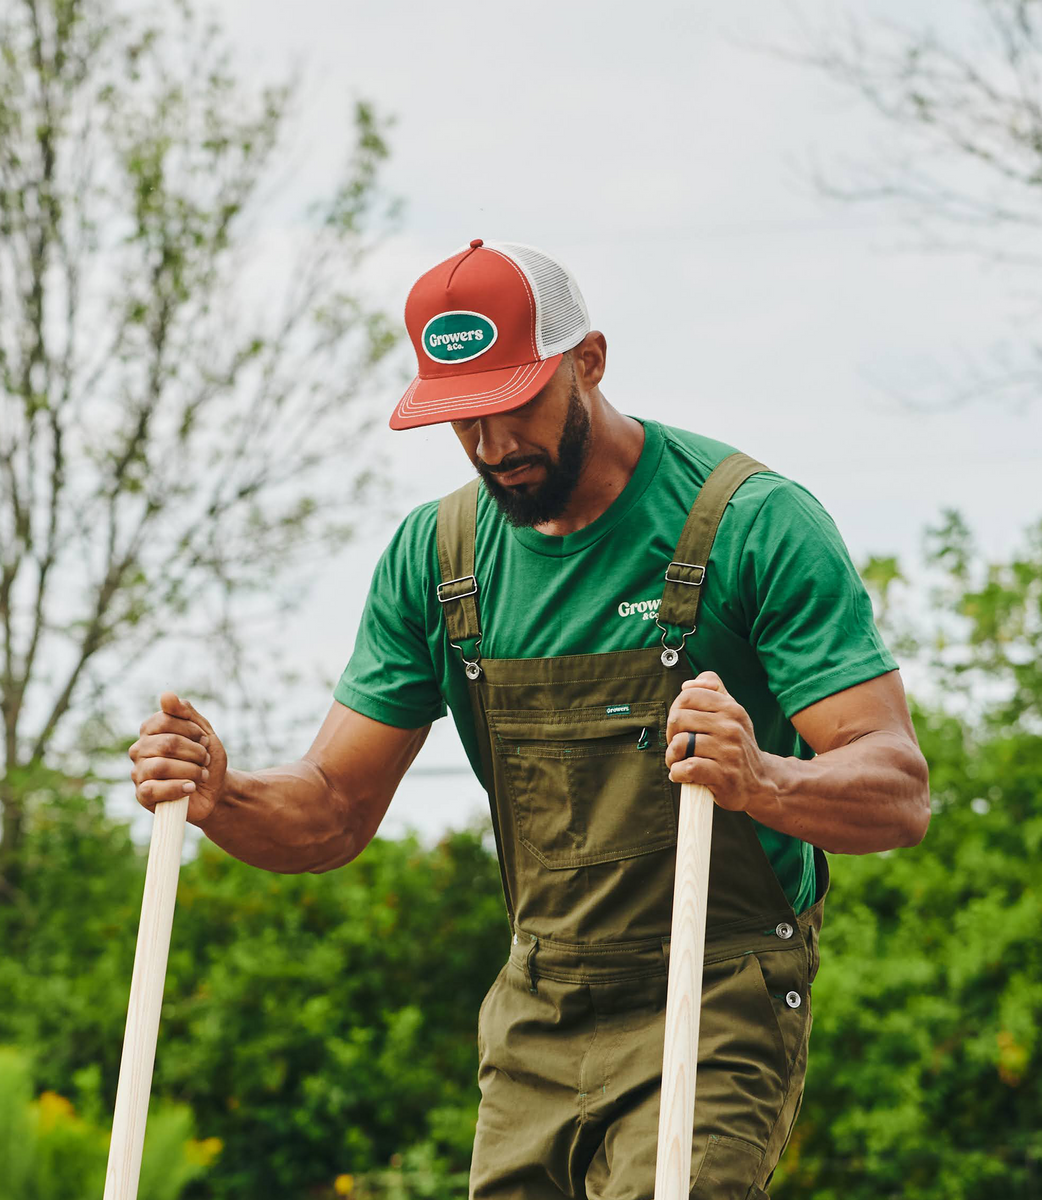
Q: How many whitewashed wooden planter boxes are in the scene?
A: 0